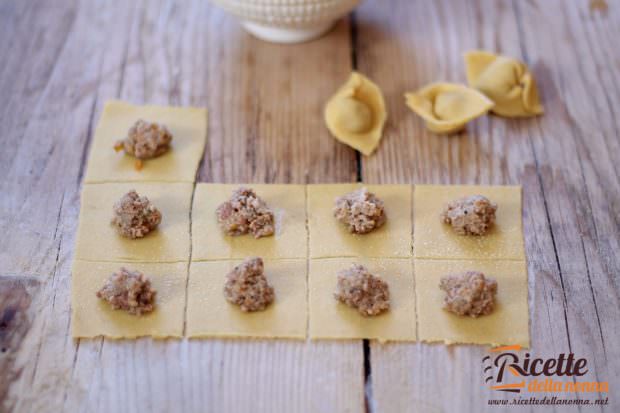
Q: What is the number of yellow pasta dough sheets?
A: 9